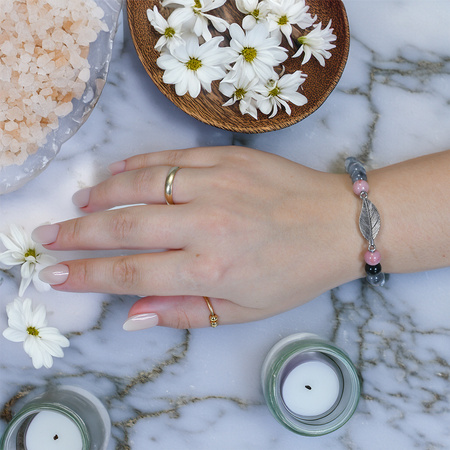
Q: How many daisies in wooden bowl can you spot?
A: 9